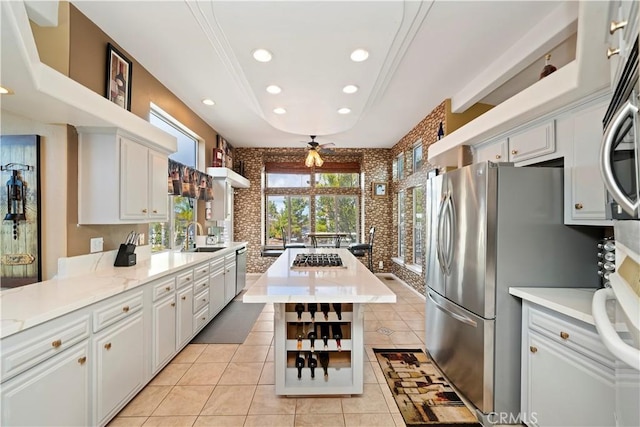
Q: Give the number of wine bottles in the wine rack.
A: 11